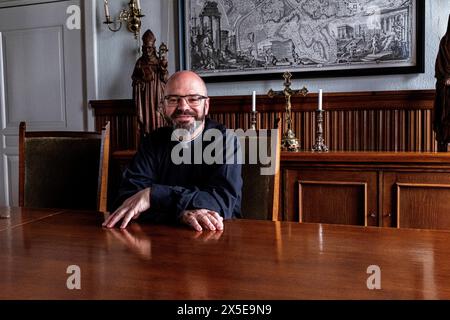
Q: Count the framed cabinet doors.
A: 2